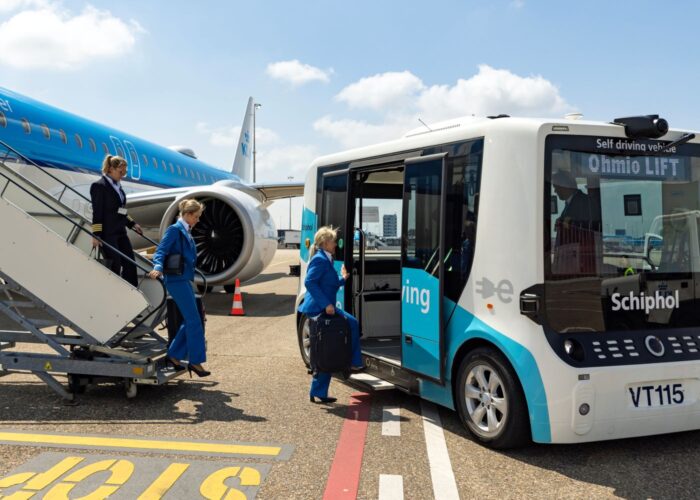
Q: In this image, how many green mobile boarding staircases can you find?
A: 0